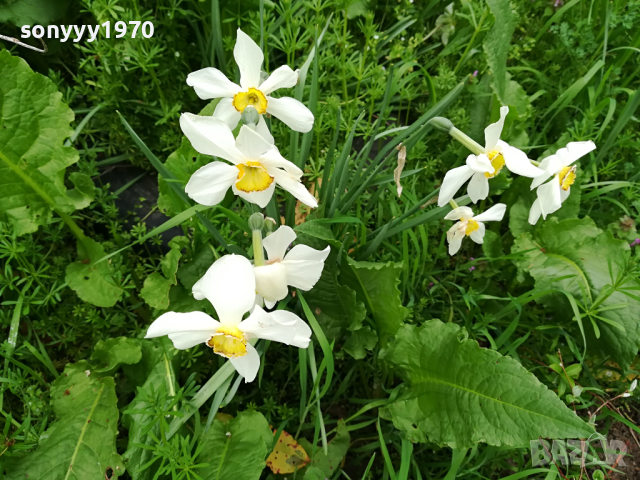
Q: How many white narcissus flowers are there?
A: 7